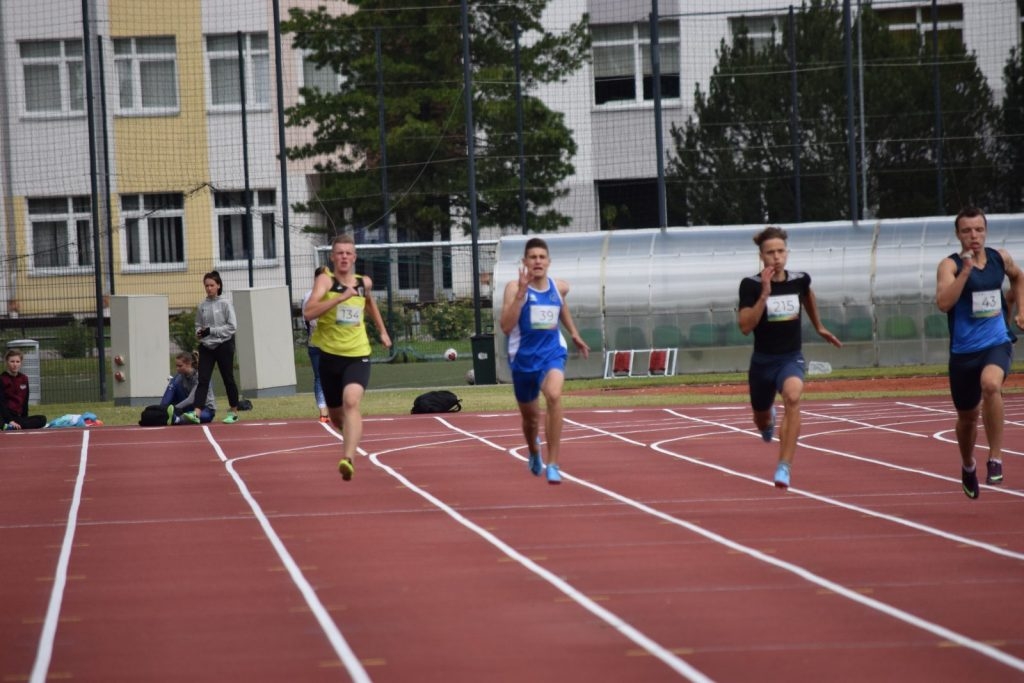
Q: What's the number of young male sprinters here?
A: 4